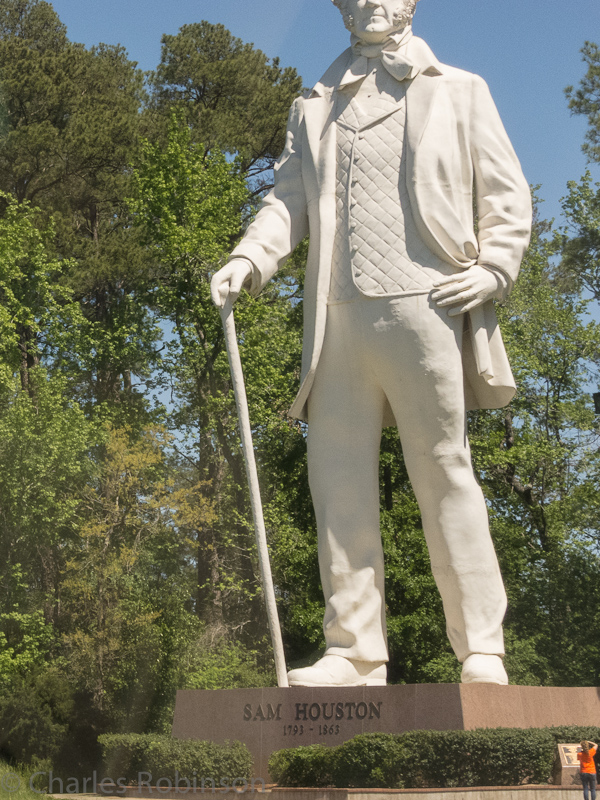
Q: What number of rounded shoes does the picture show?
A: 2